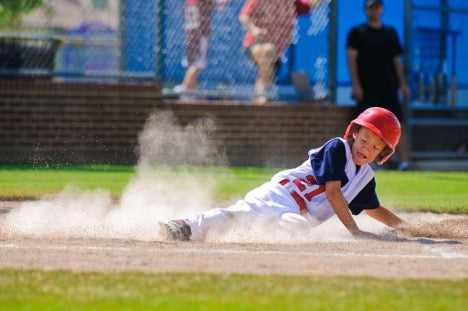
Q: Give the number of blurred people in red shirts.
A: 2